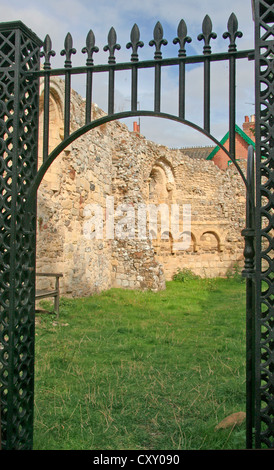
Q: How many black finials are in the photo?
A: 9